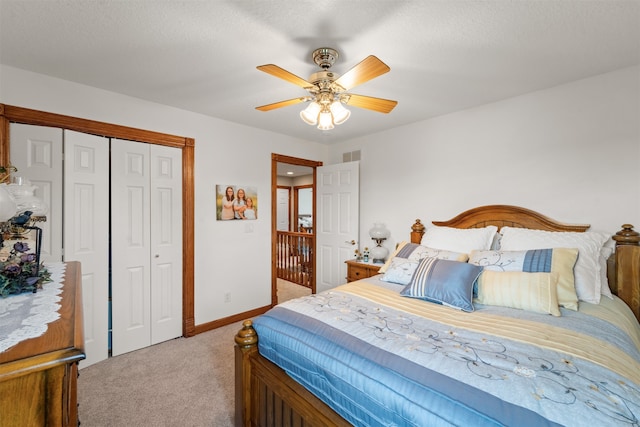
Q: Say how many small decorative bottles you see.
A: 2